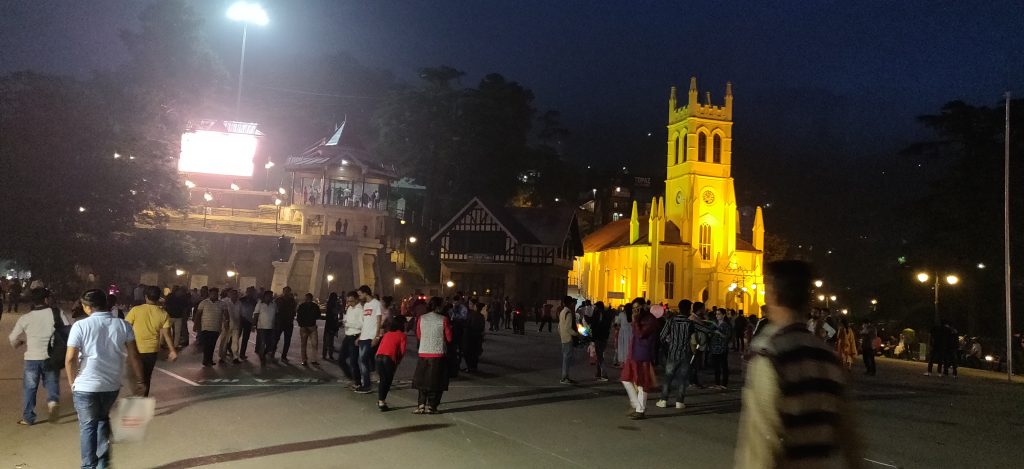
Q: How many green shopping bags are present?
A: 0